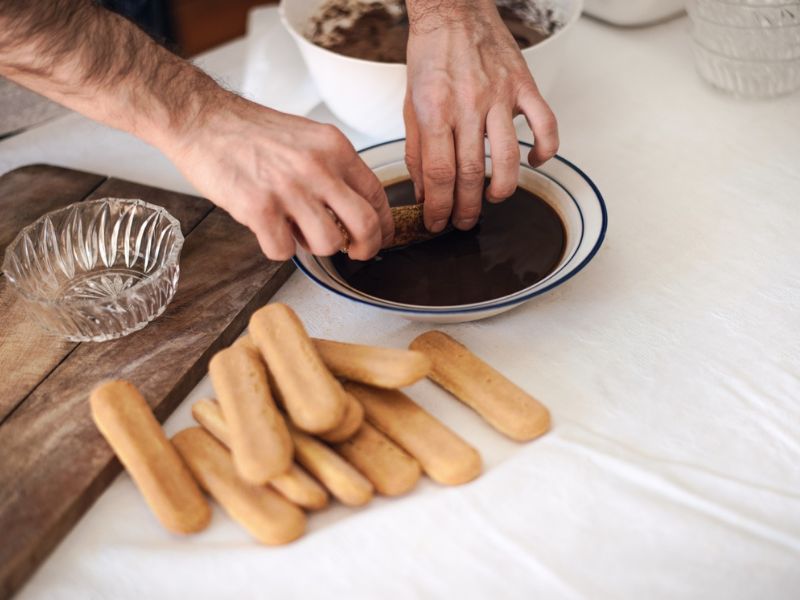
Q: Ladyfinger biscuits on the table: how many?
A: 11